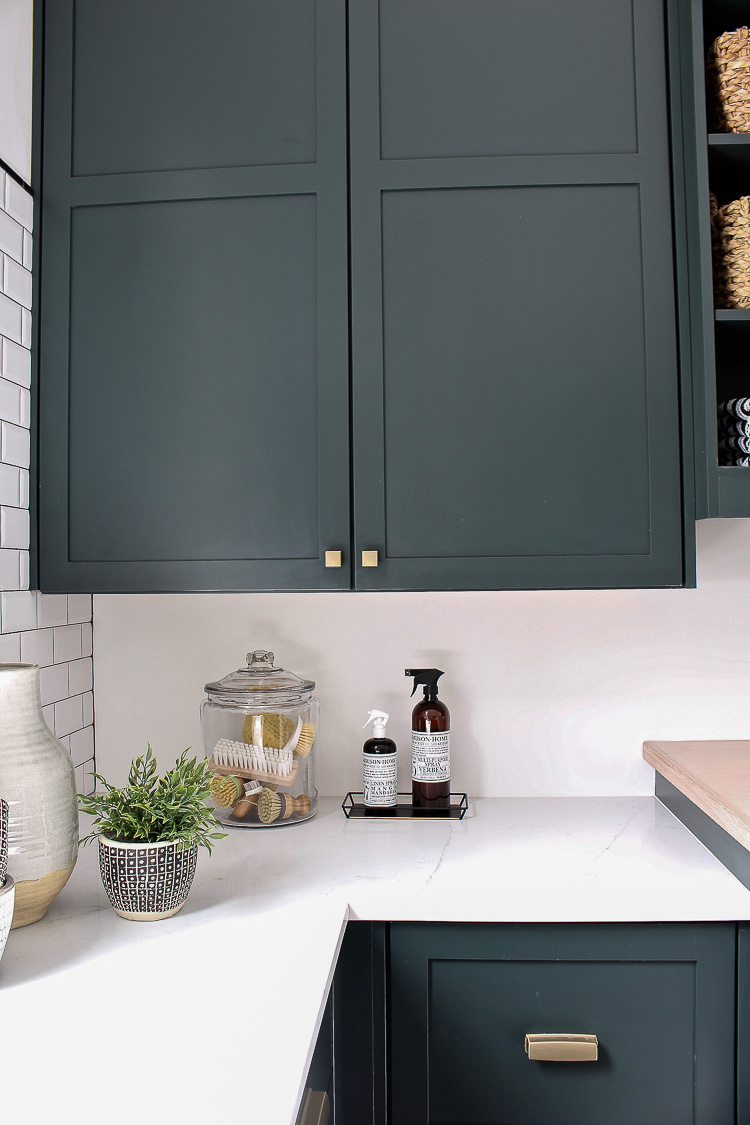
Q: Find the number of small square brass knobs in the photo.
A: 2